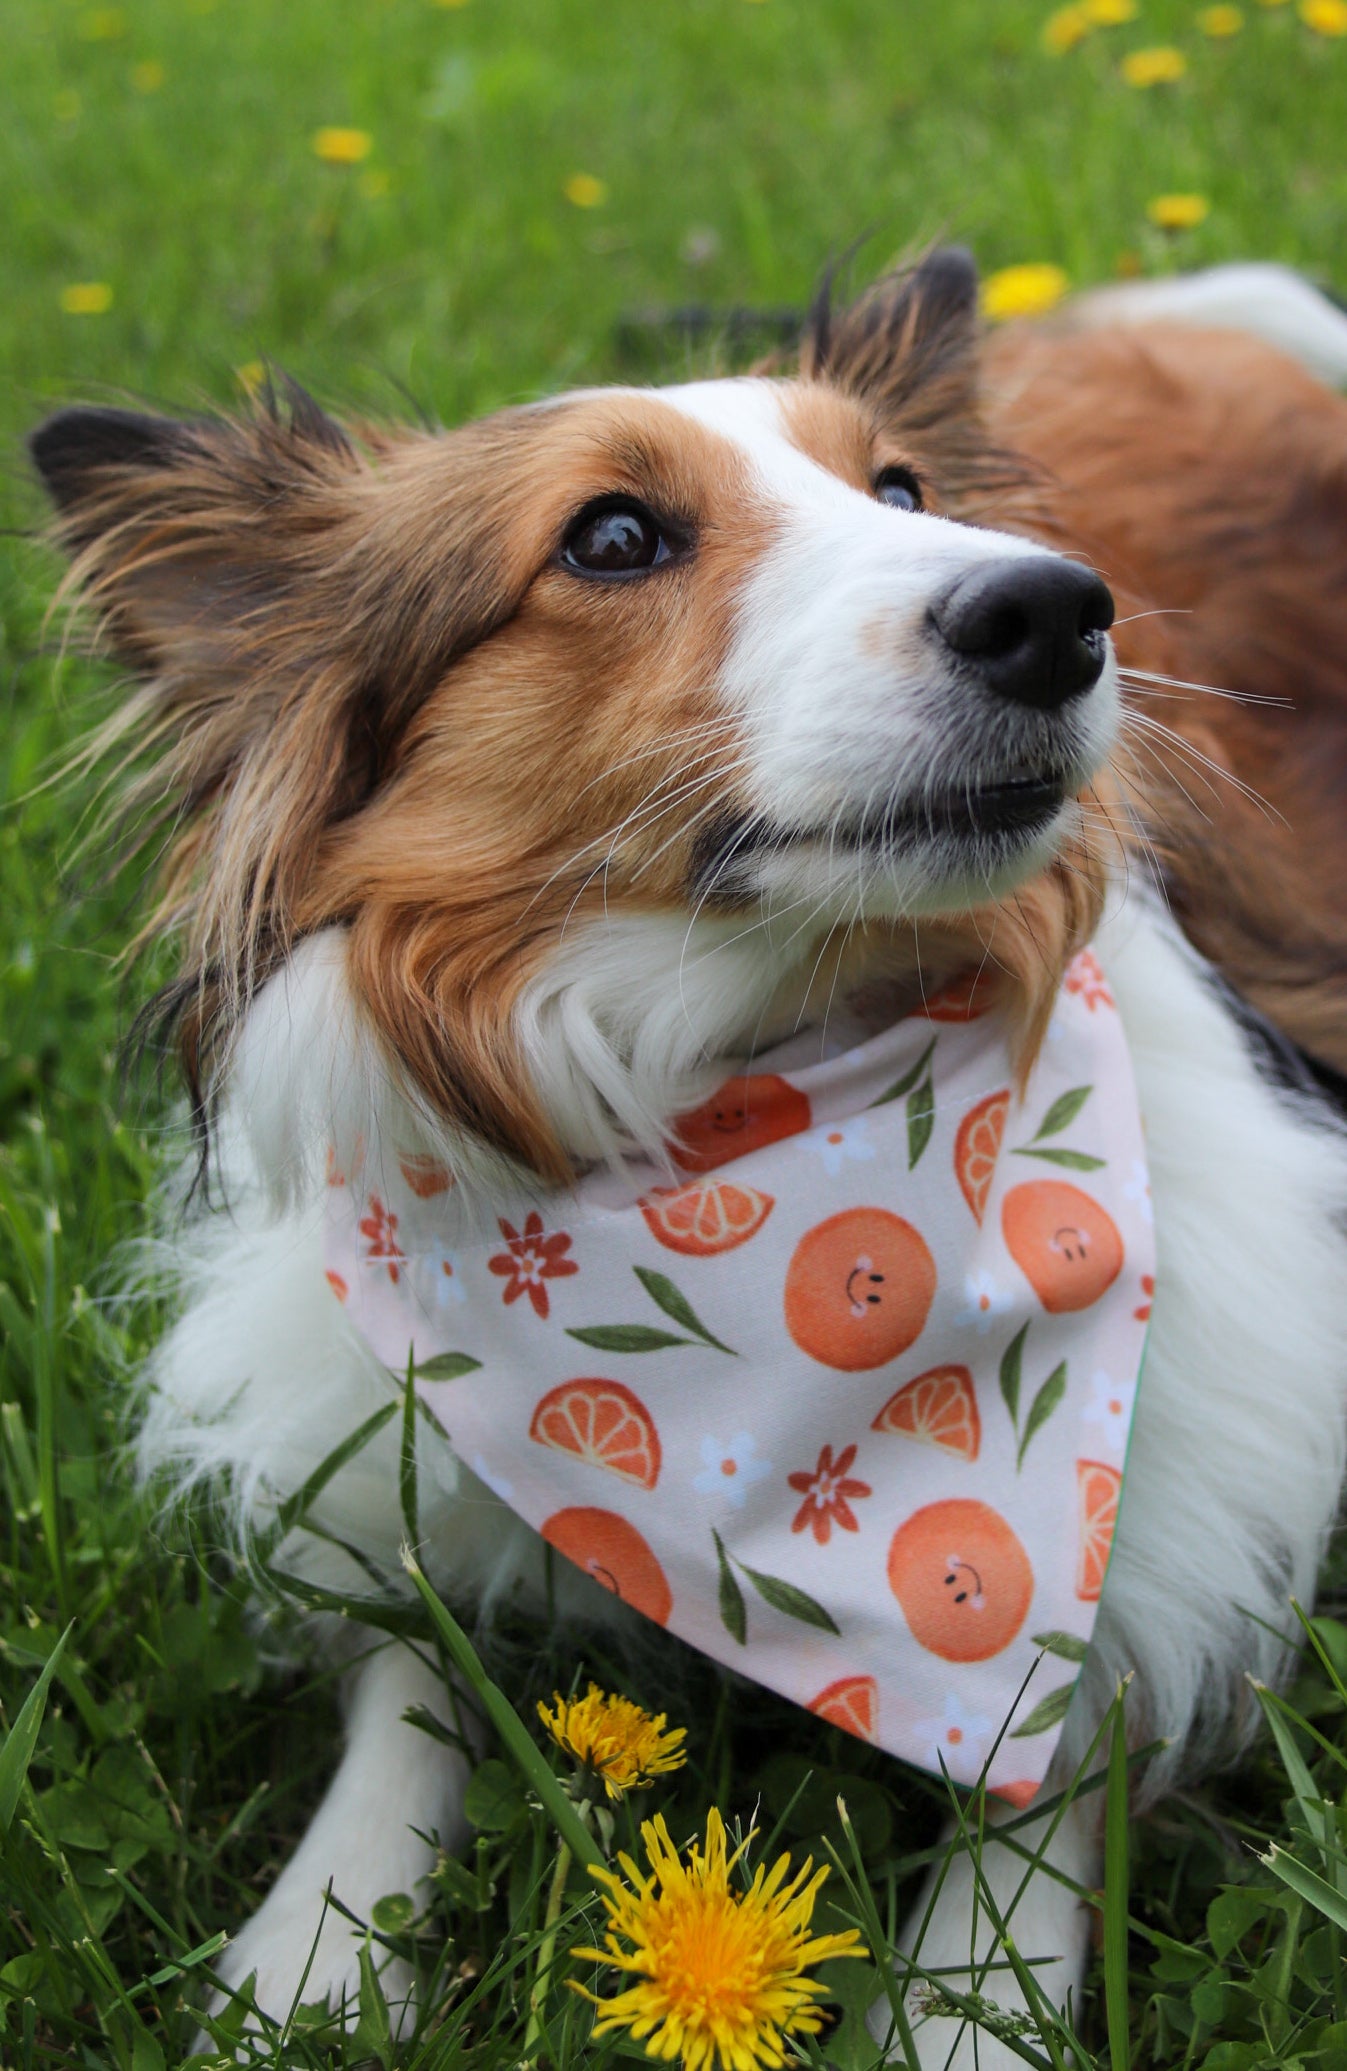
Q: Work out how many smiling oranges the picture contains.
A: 5